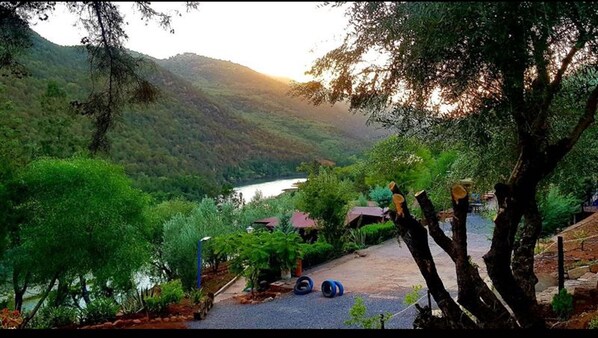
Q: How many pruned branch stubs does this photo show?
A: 4